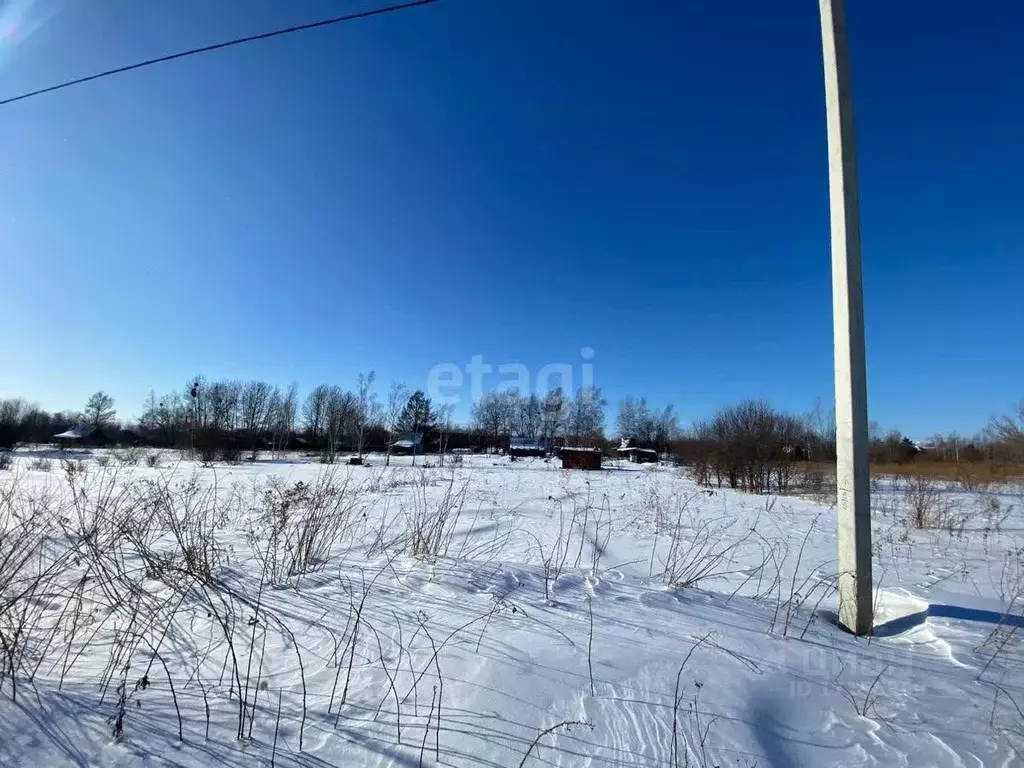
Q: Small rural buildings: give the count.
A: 5